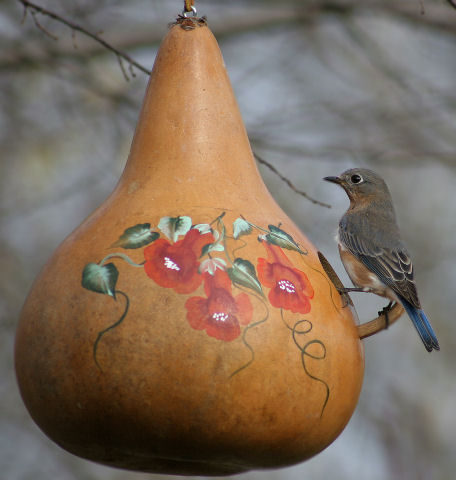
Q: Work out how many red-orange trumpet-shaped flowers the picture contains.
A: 3